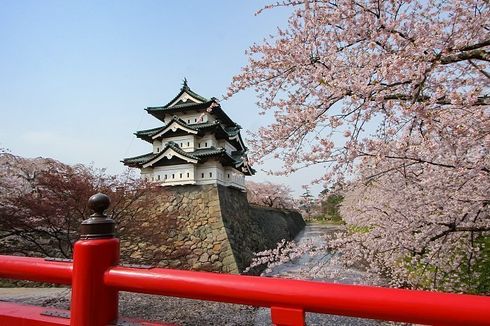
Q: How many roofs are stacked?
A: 3